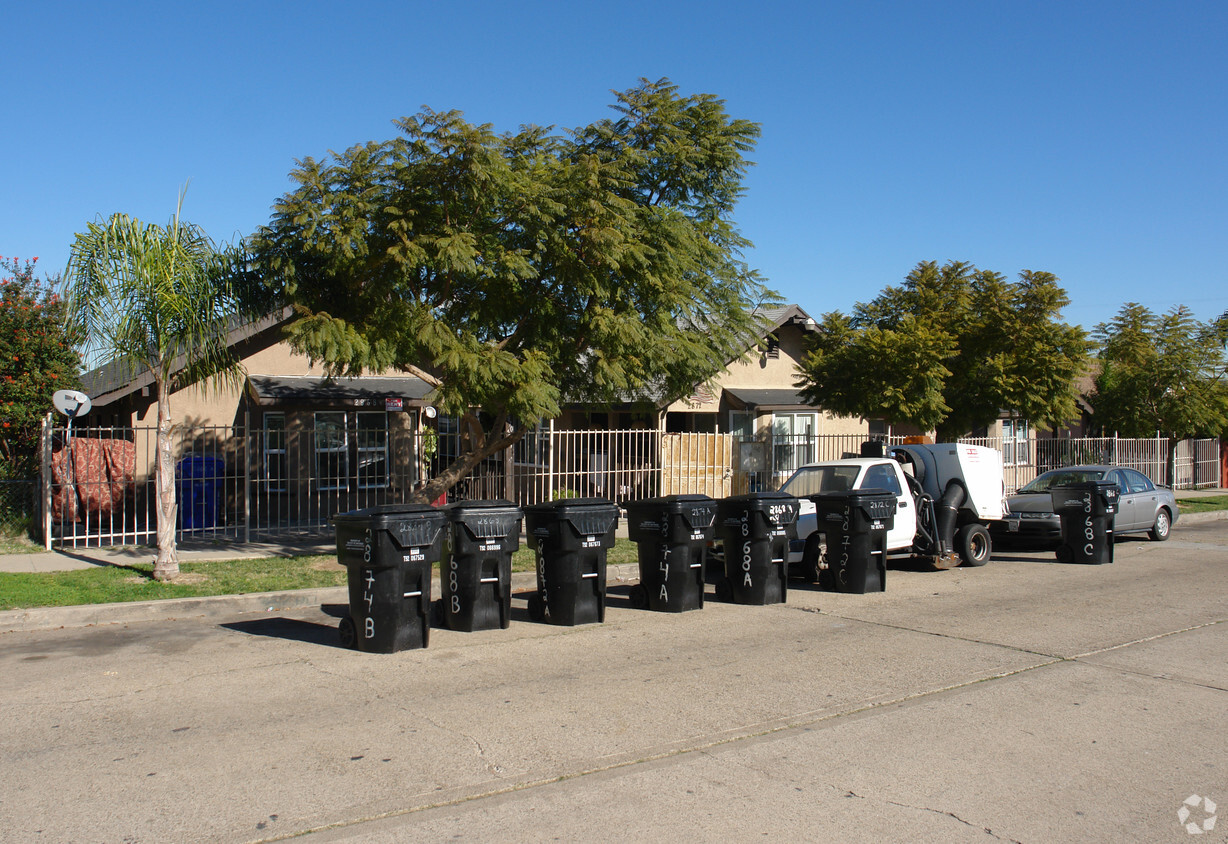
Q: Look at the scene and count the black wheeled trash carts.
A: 7